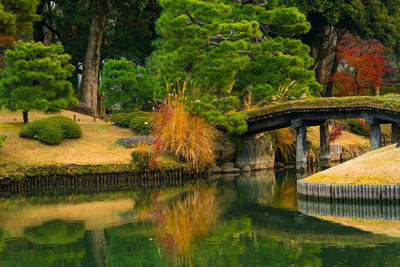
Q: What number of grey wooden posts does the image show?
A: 4